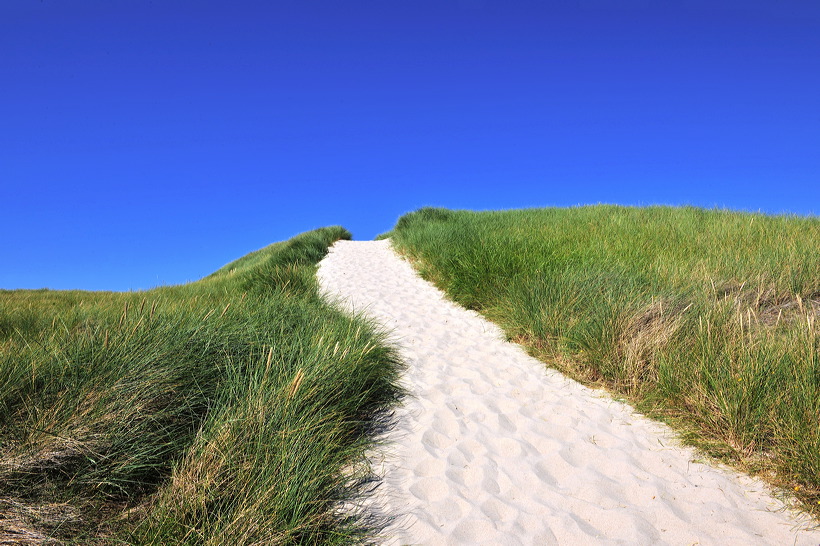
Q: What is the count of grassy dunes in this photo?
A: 2